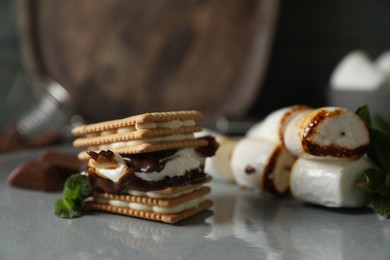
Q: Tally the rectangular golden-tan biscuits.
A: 6